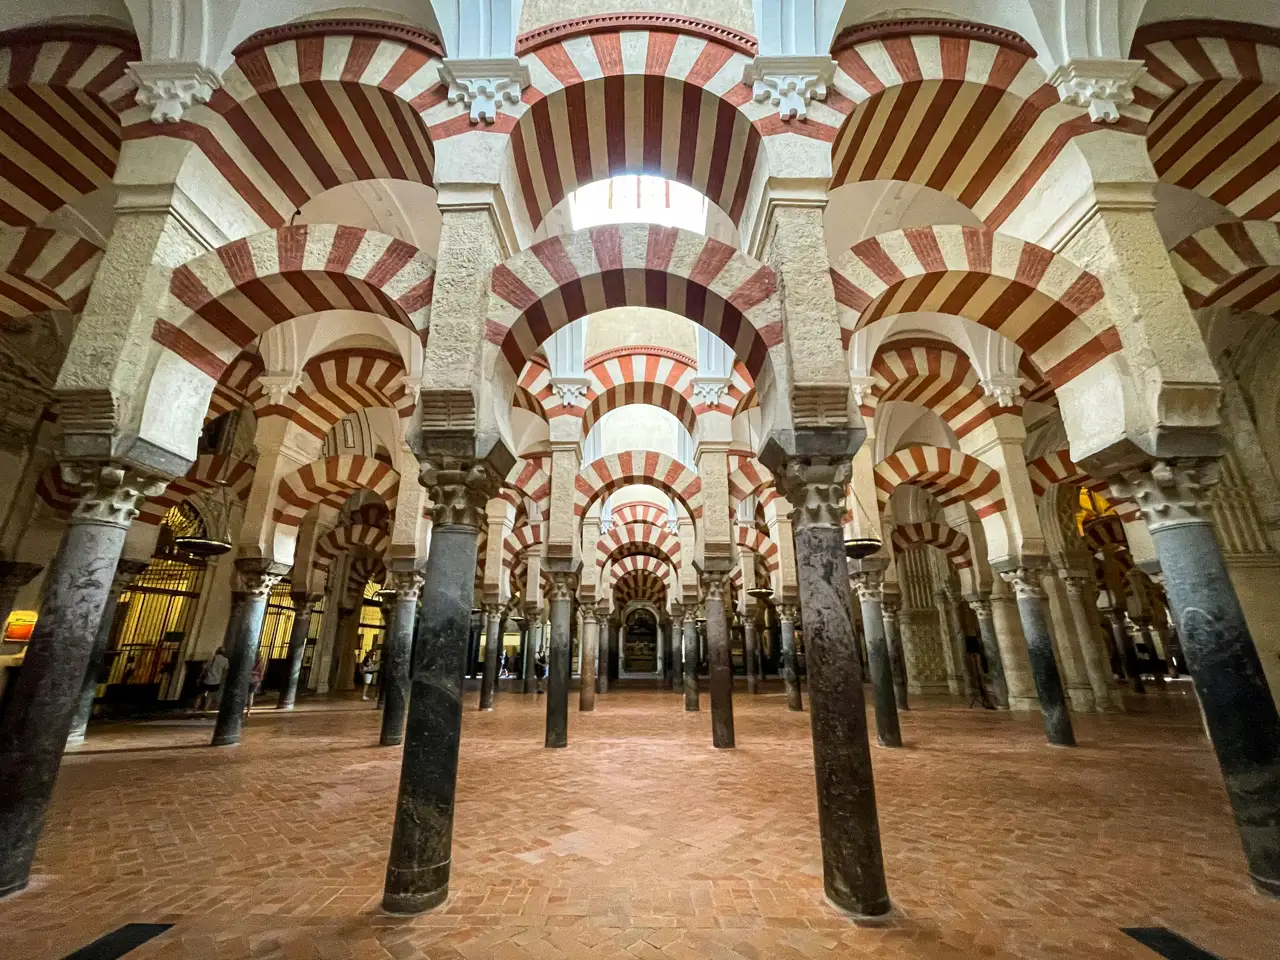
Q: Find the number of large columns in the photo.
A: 4